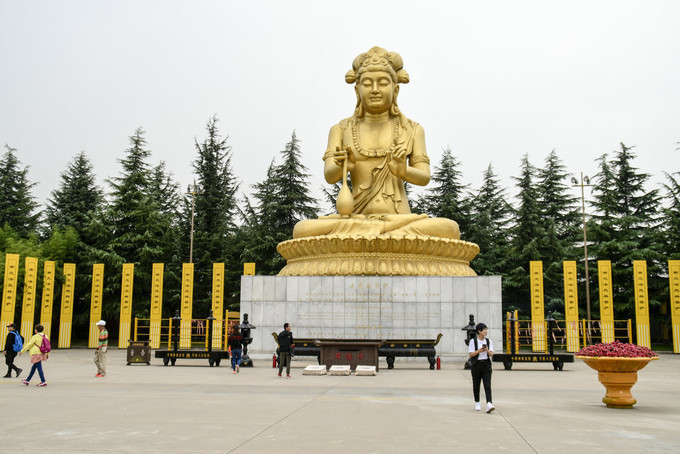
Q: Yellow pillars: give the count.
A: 15